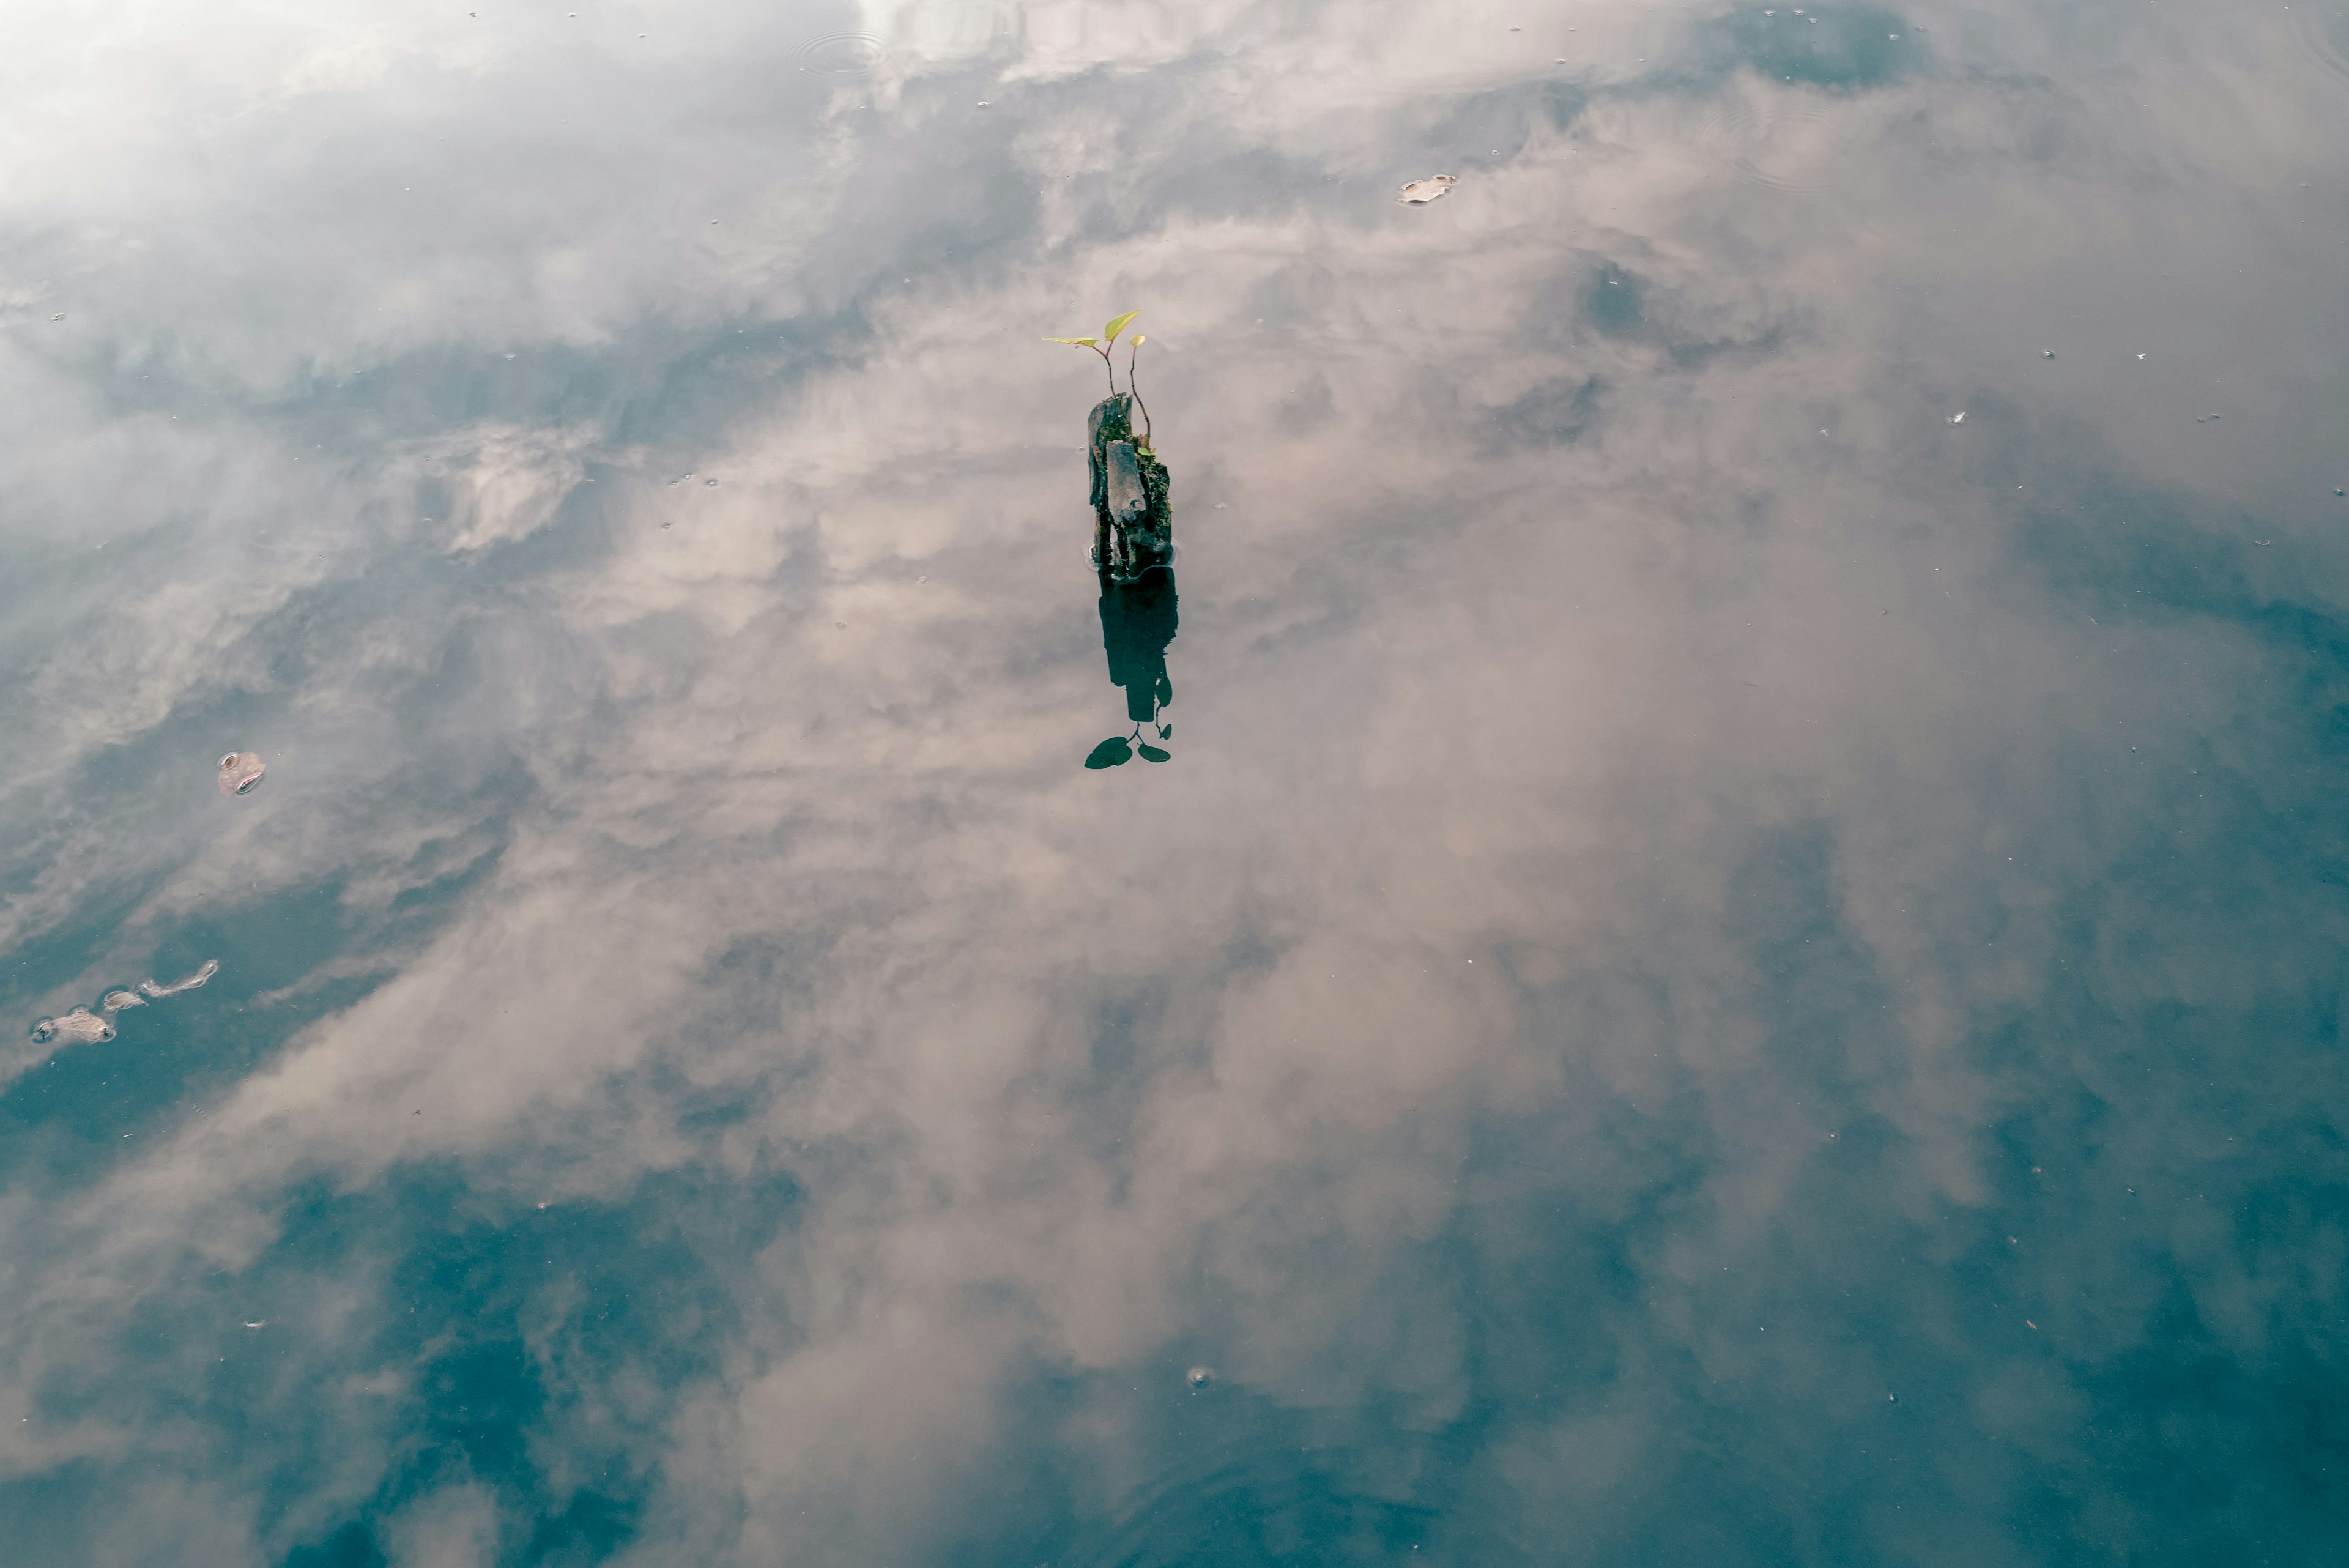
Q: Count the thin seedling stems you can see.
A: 2